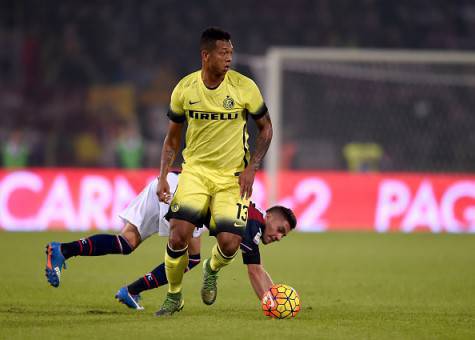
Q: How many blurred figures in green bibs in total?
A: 2